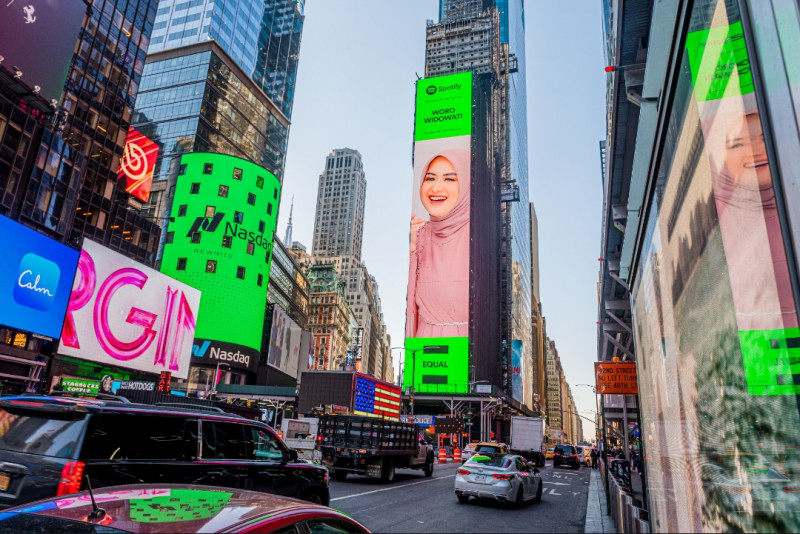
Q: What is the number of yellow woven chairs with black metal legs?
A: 0